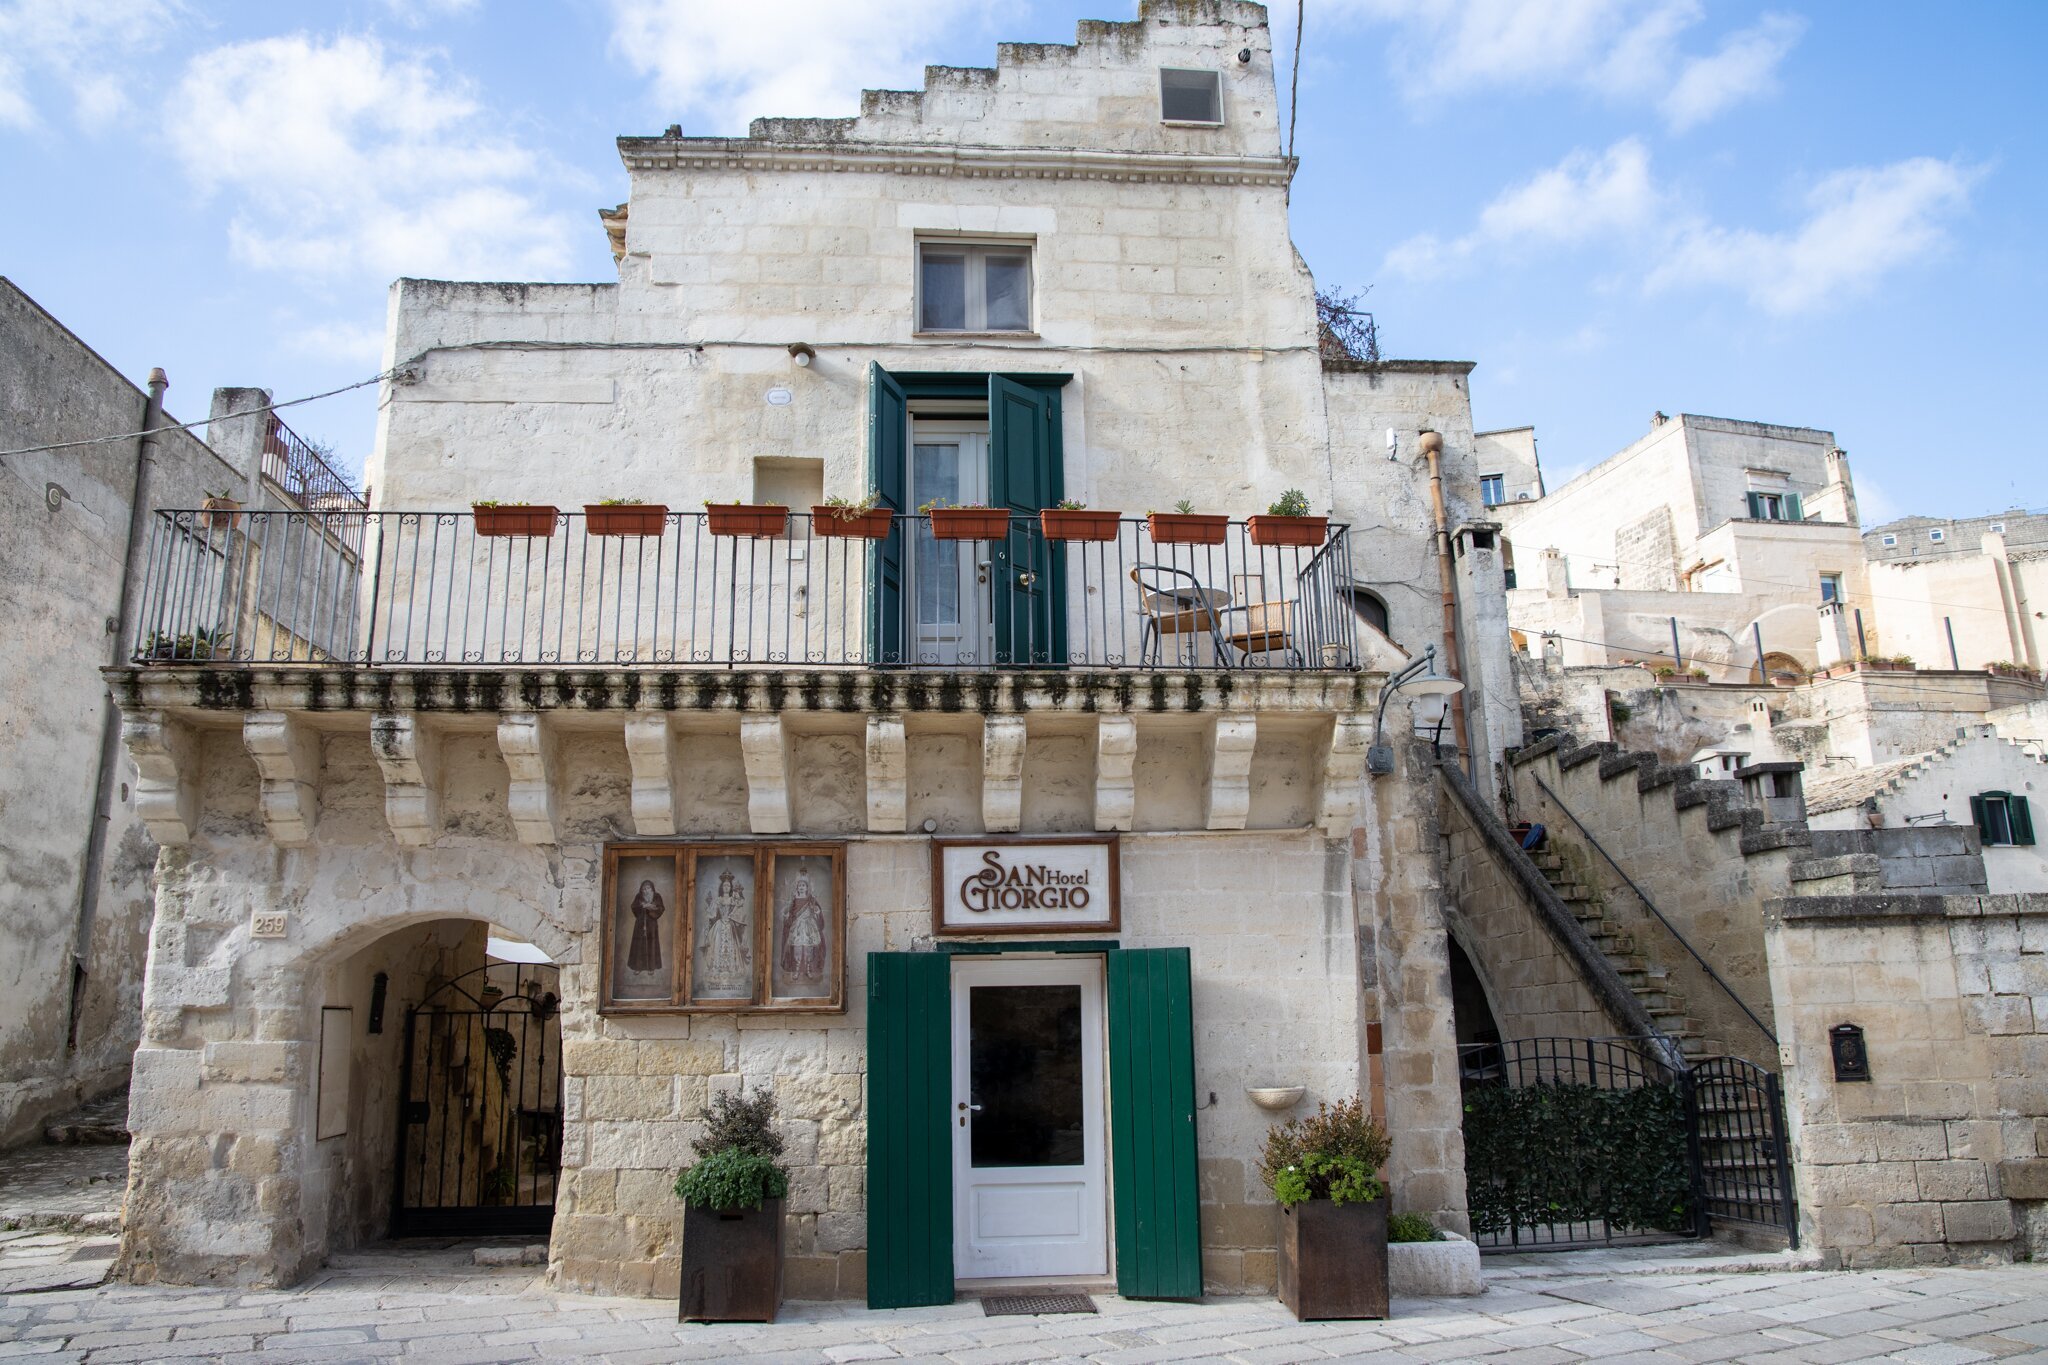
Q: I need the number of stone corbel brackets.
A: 11